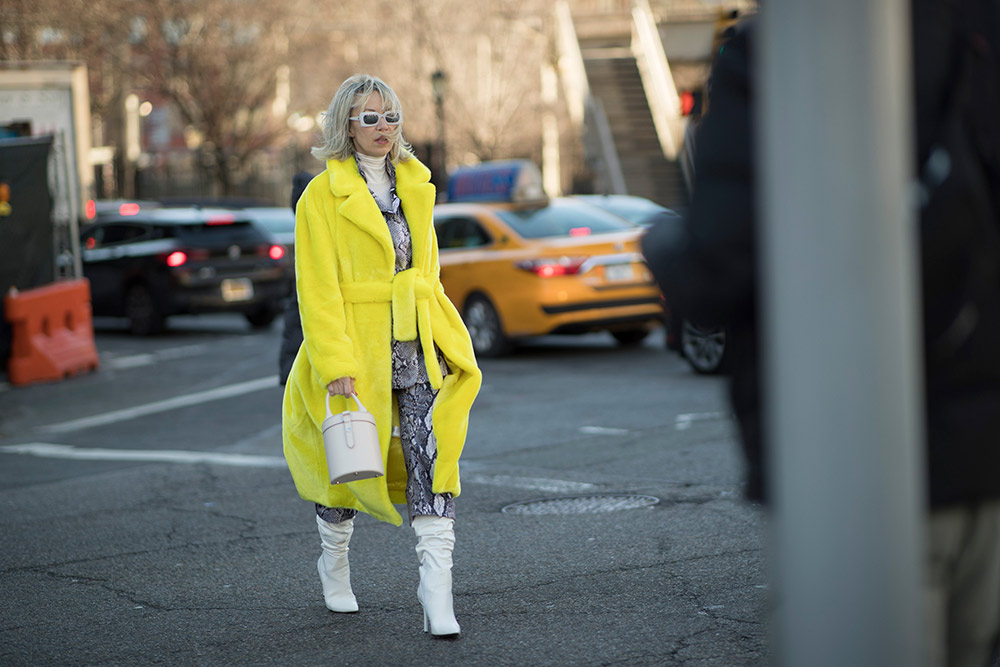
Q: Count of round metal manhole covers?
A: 1